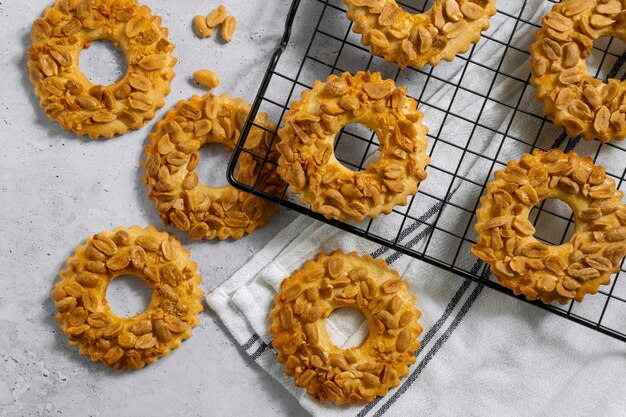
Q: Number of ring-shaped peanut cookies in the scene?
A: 8